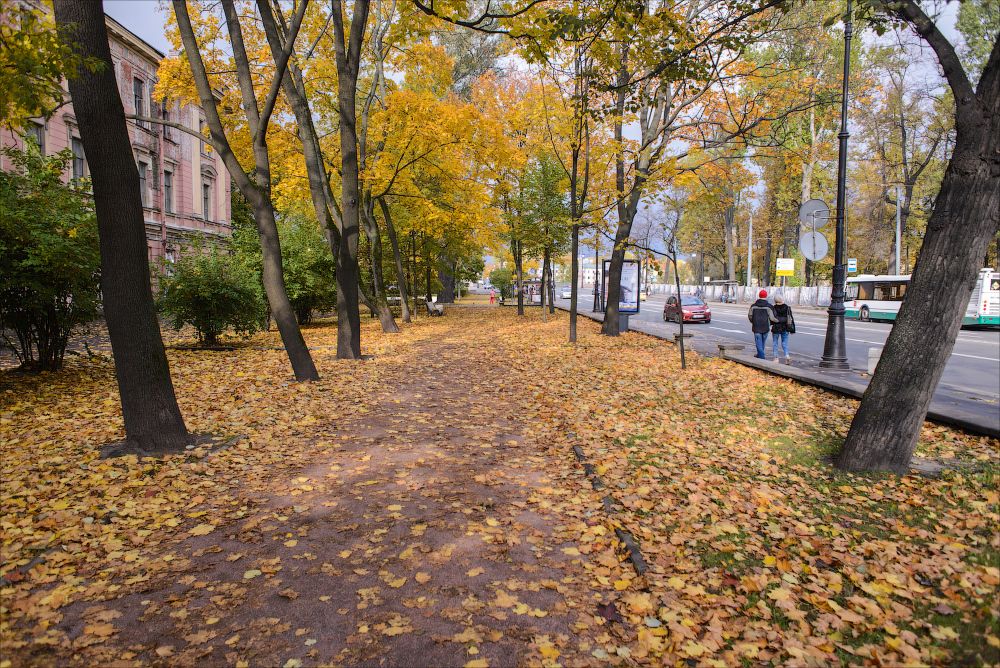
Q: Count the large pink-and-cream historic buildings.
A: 1